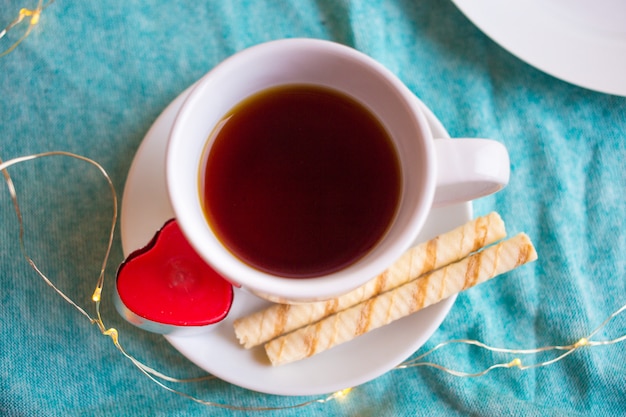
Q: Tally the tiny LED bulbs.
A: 7